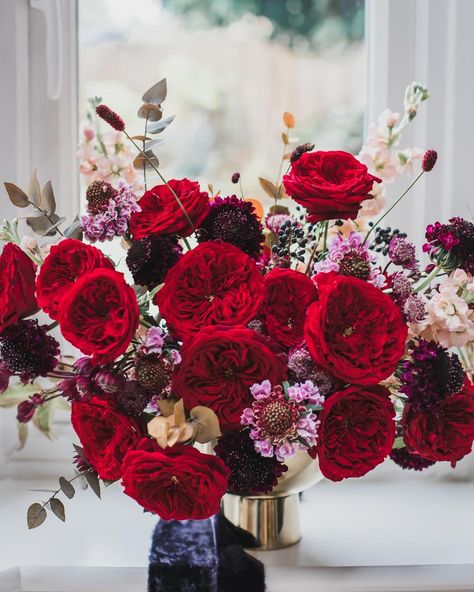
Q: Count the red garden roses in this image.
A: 13